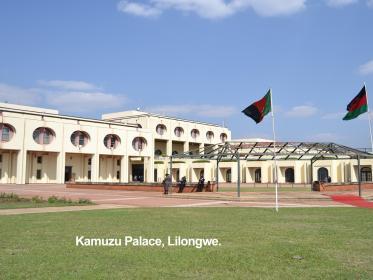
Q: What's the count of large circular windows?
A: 10